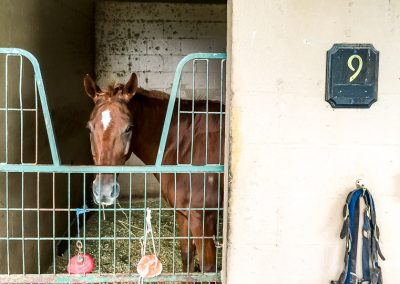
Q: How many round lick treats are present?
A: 2